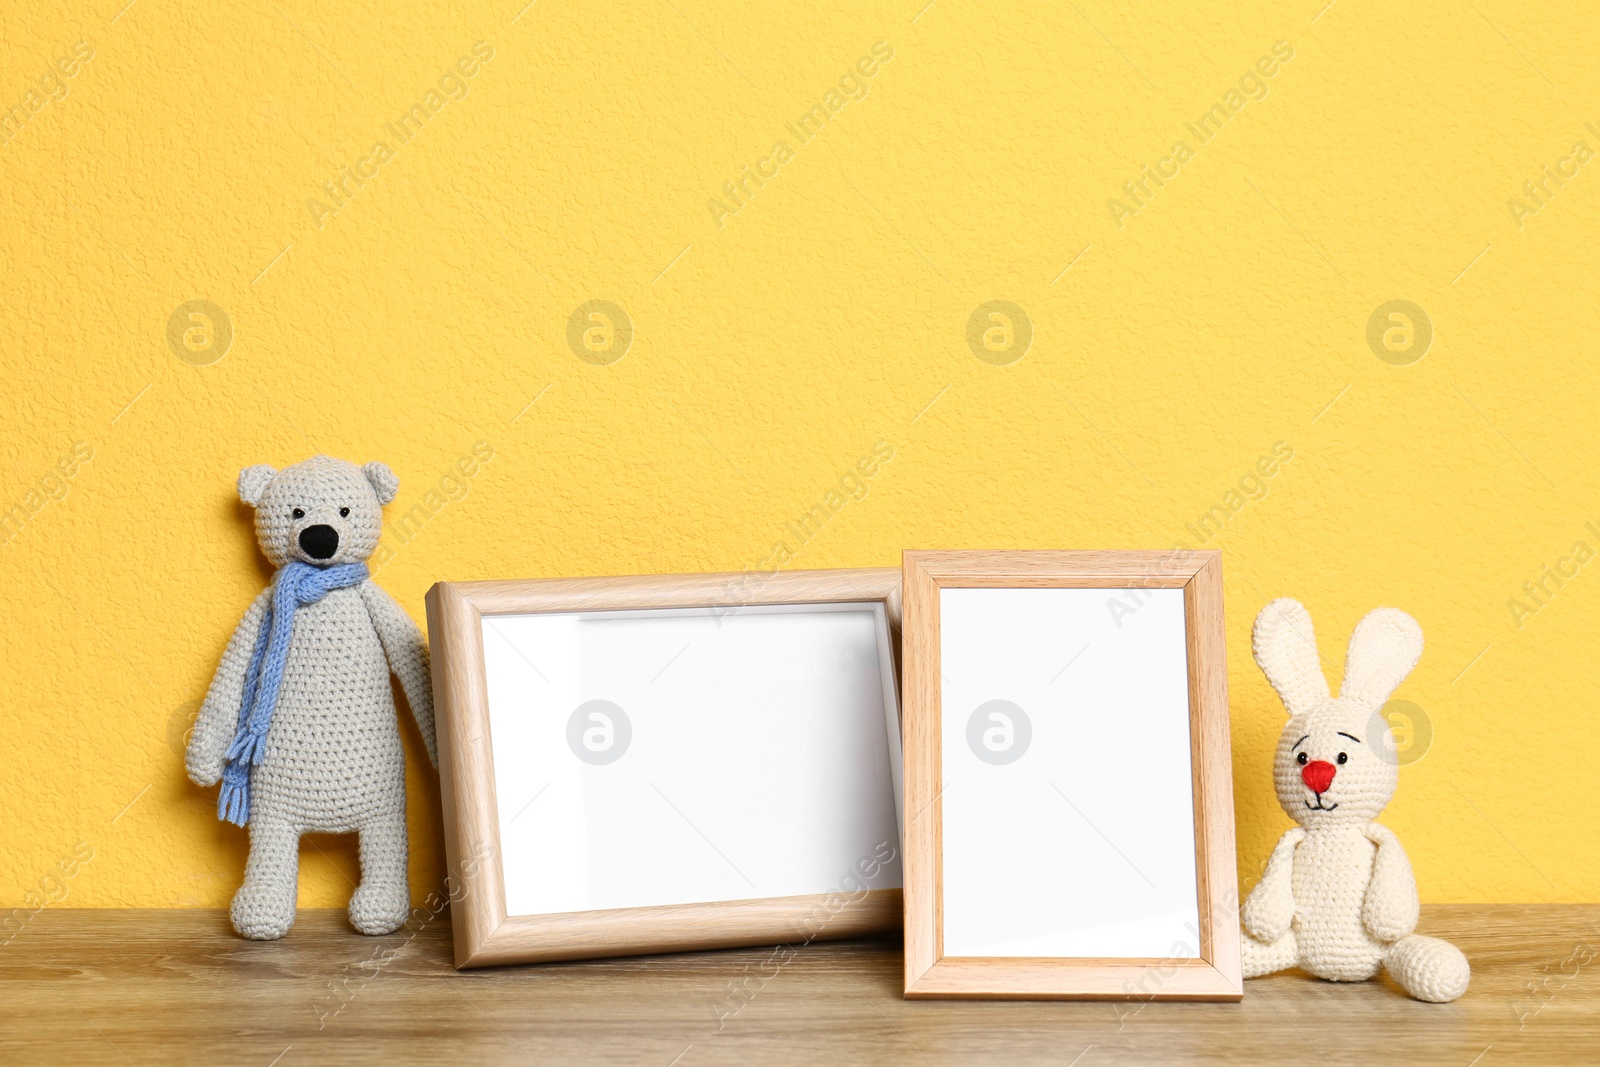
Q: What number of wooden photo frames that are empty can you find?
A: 2